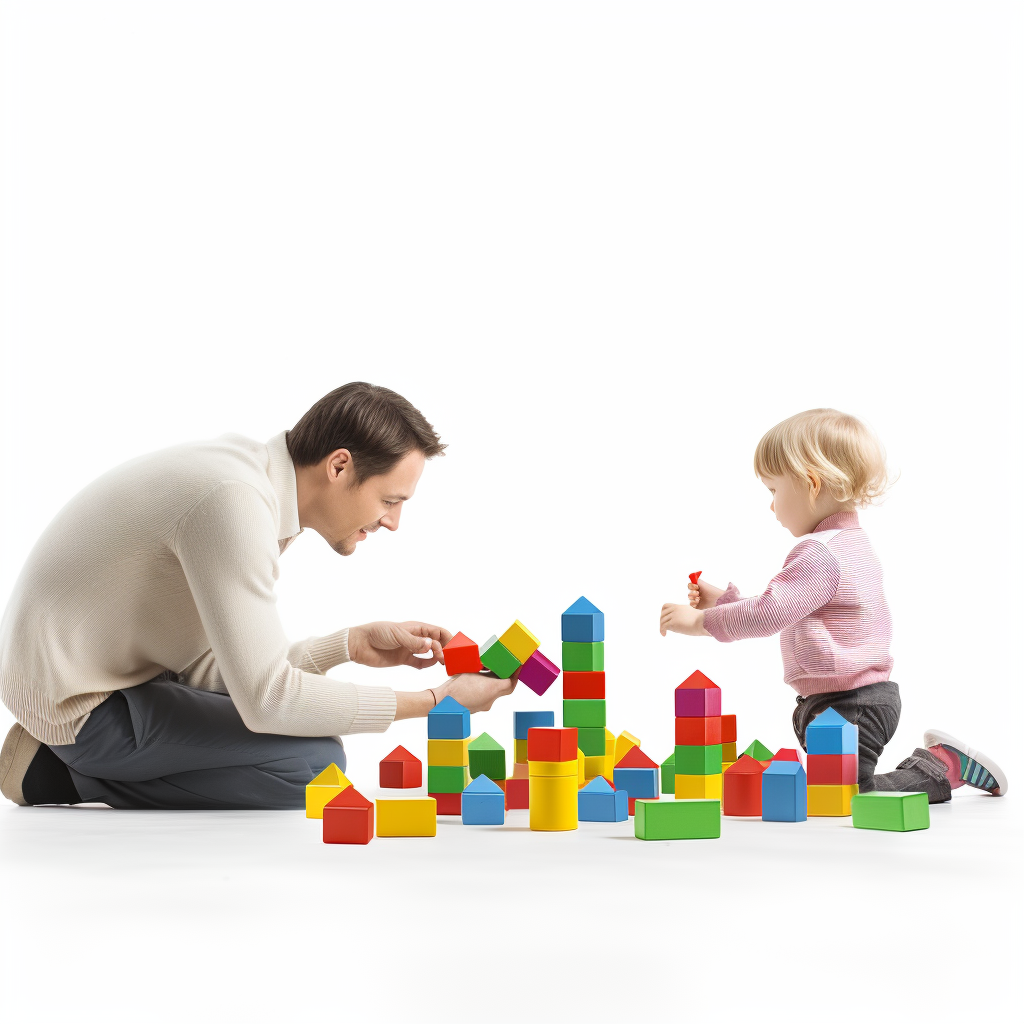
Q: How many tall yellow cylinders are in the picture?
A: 1